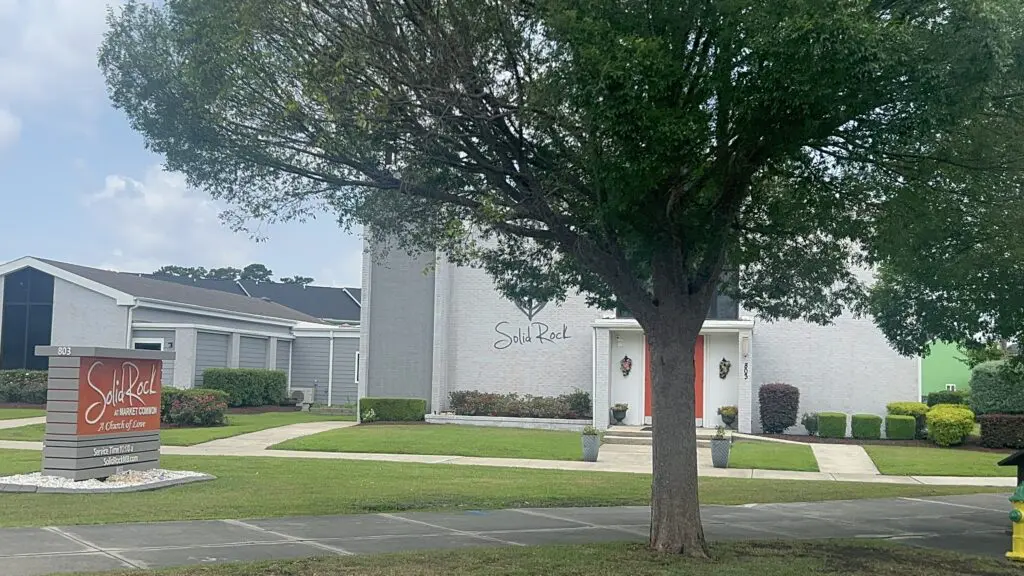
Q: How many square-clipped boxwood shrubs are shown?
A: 3